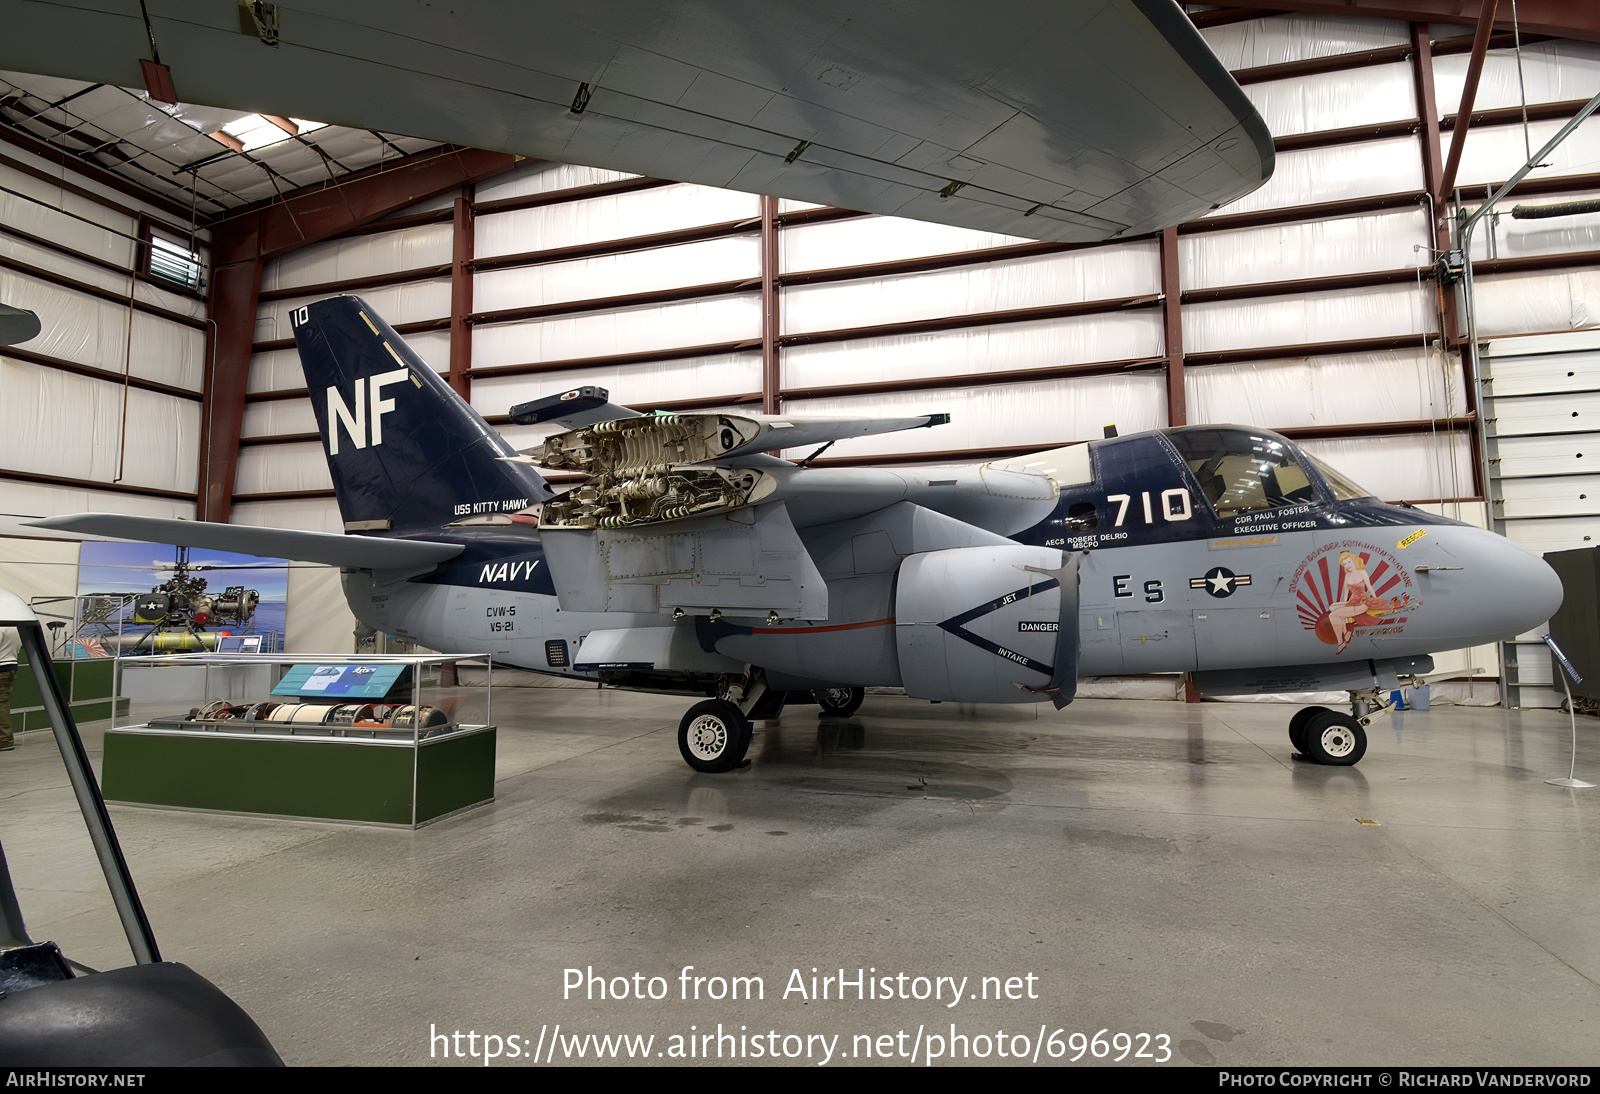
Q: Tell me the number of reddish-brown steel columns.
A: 5